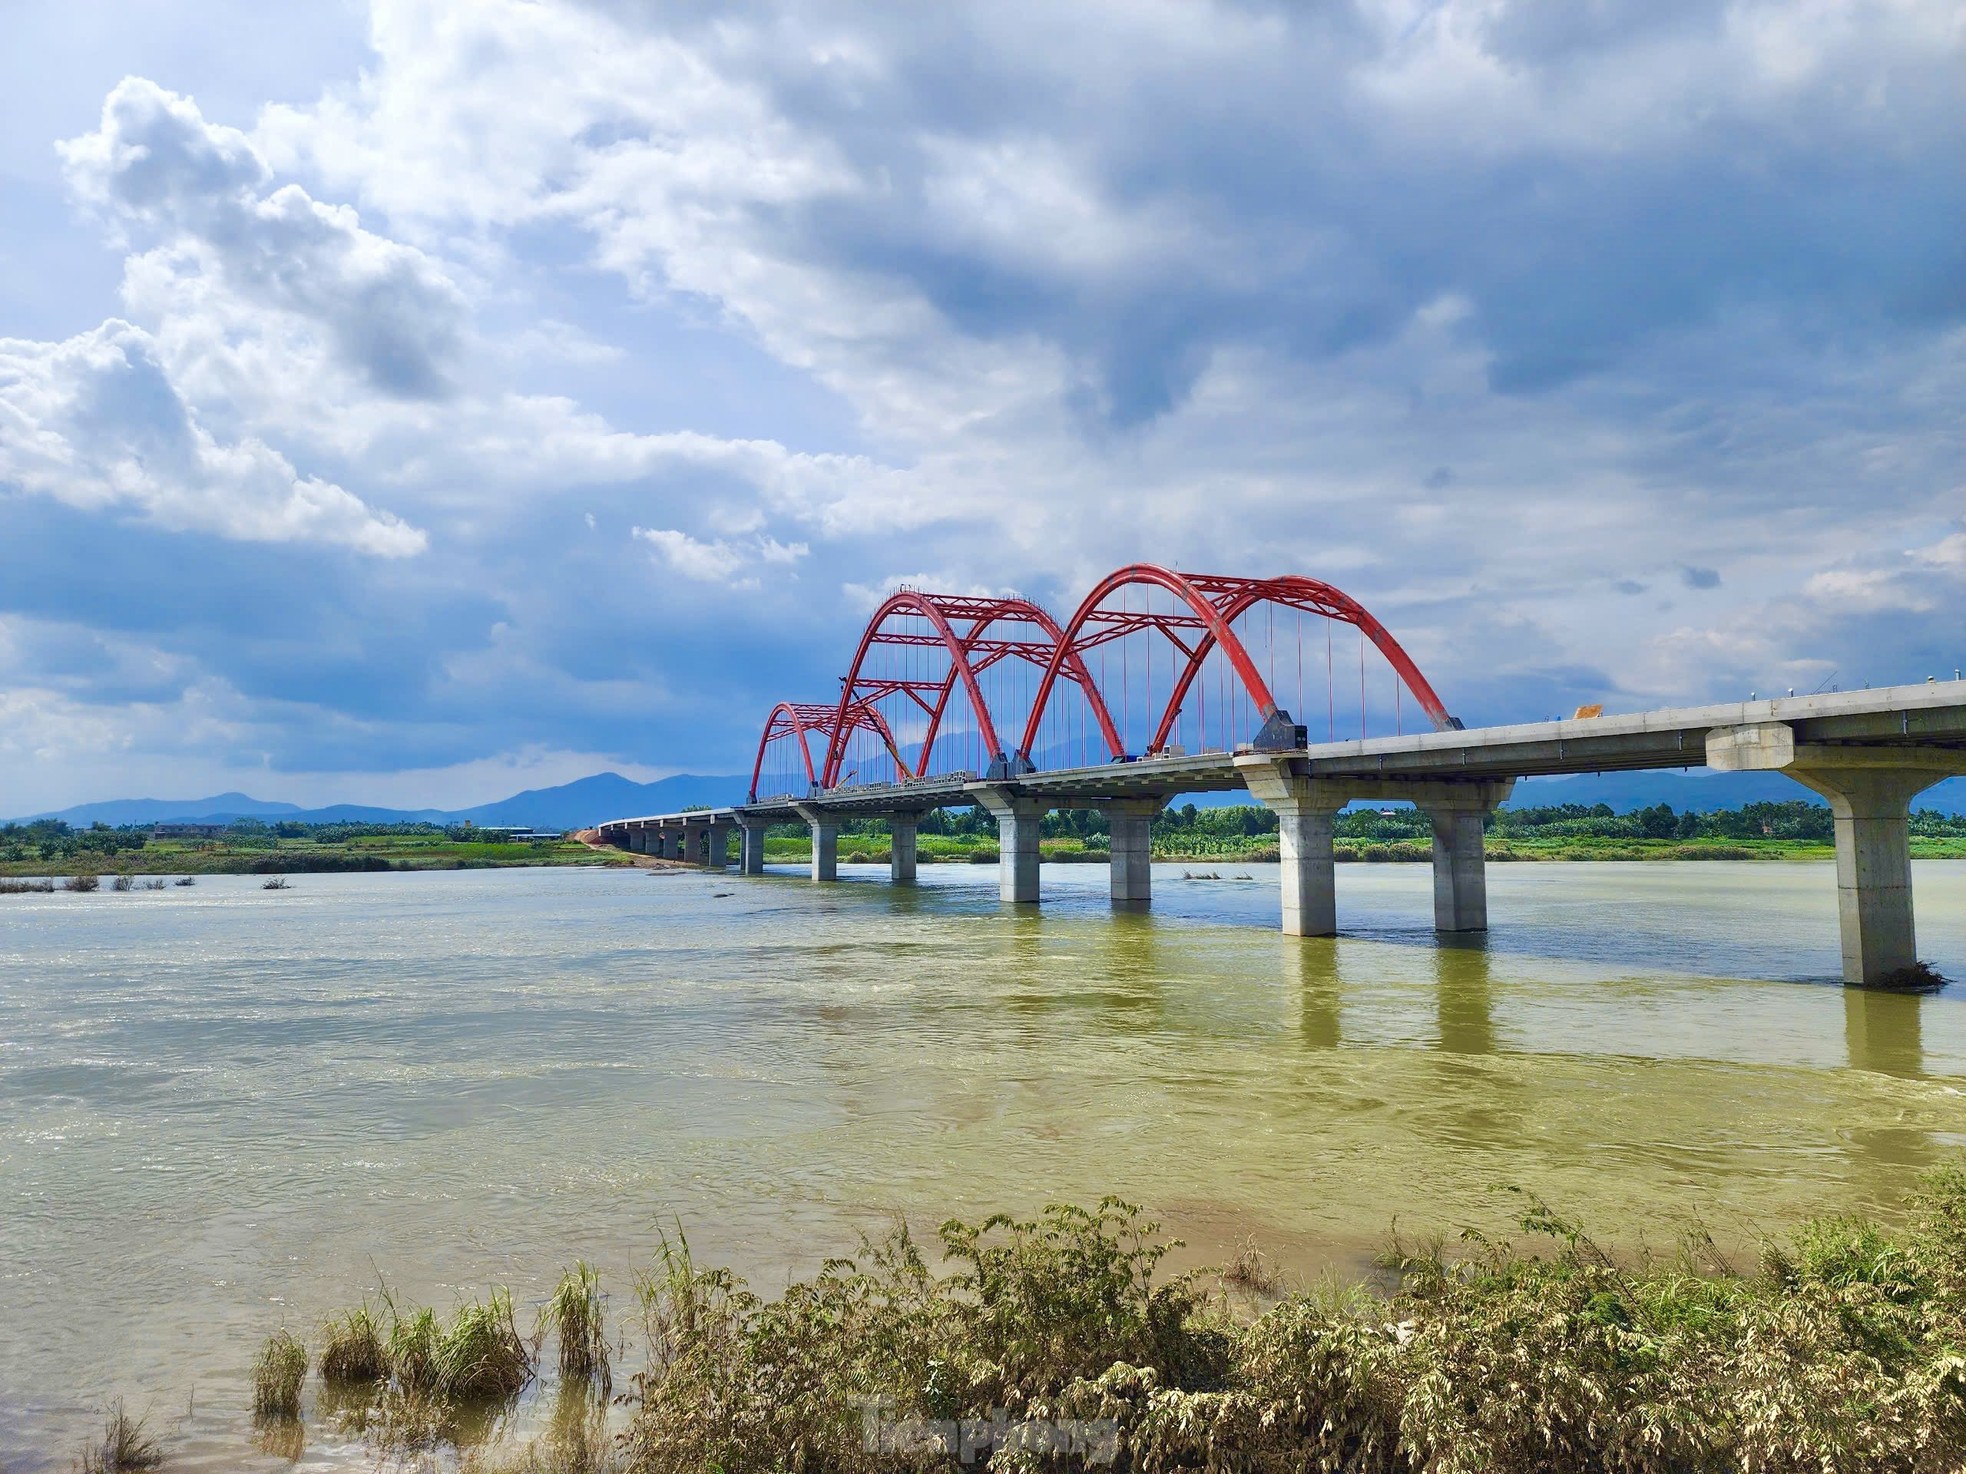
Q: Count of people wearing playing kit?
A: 0